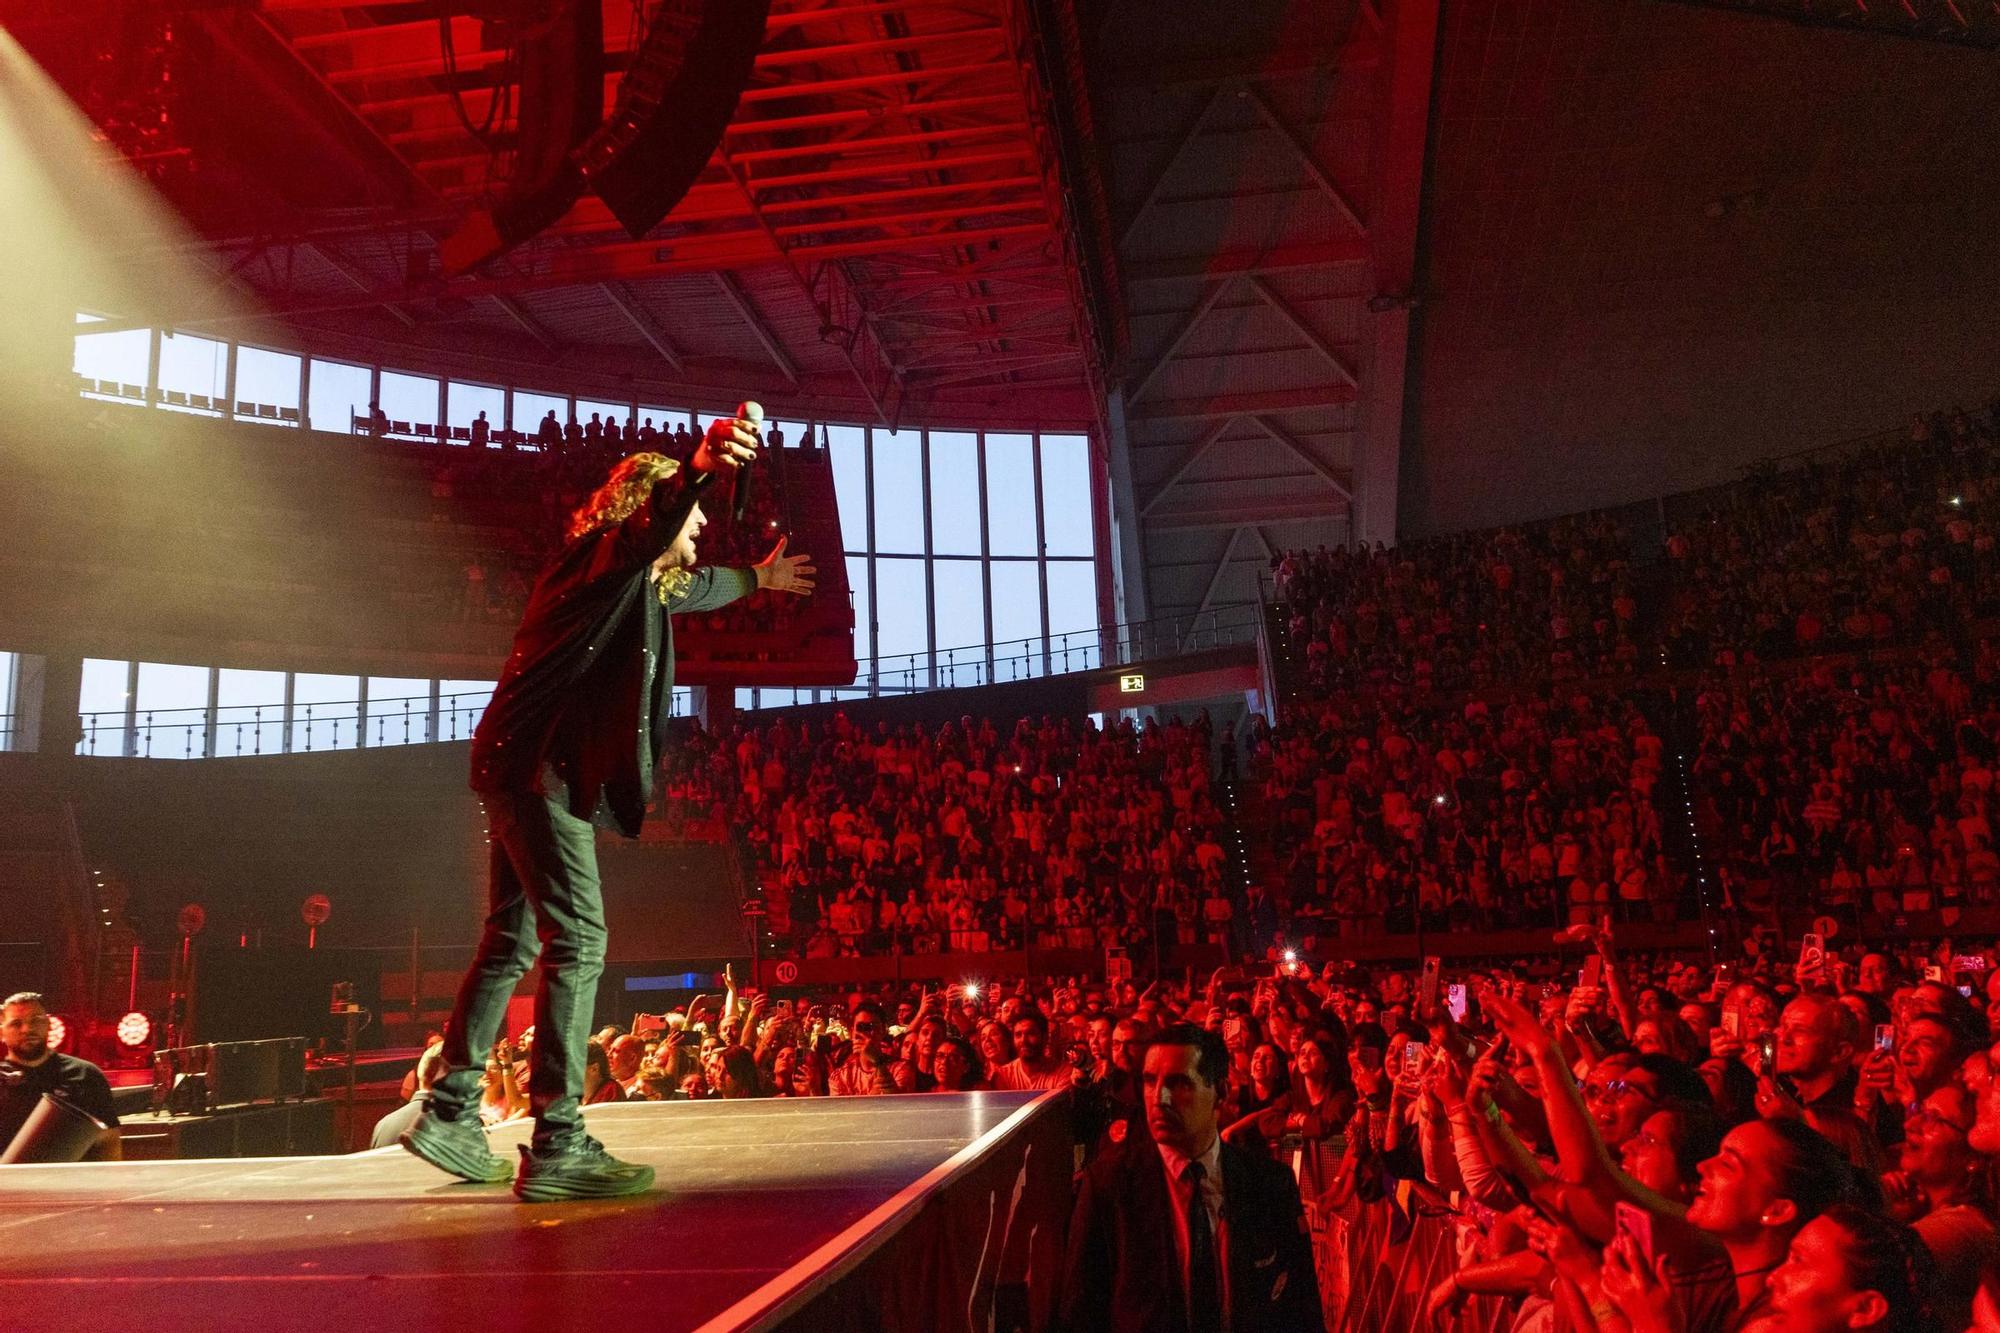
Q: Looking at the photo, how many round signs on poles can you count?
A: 2